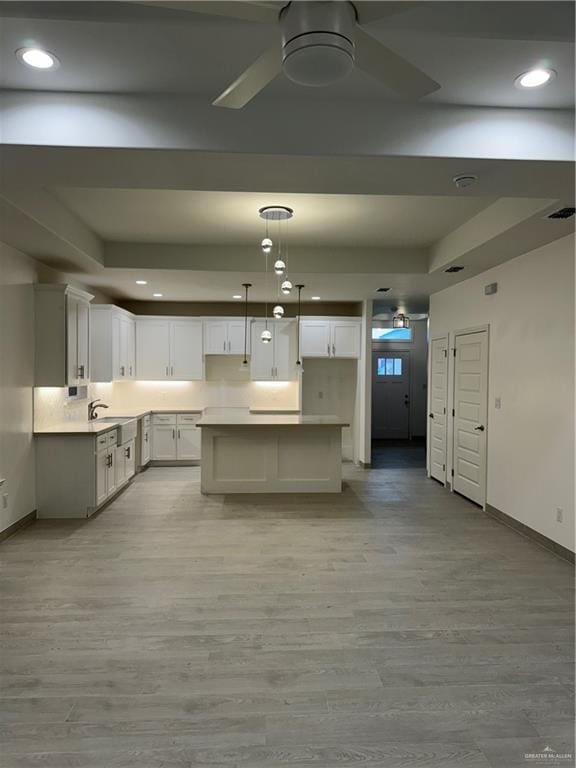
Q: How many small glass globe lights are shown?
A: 5